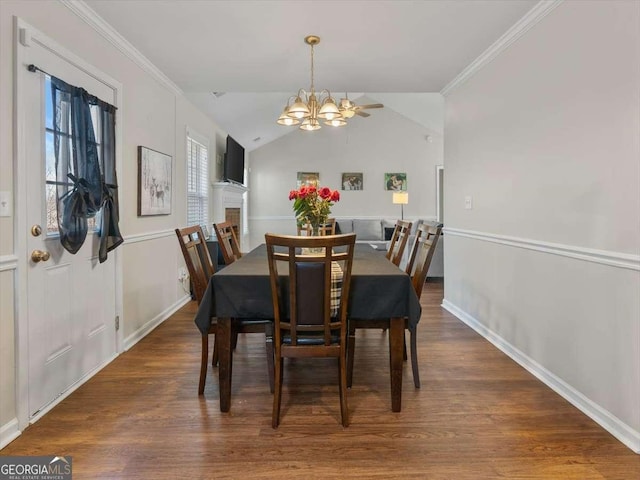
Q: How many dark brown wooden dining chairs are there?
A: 6